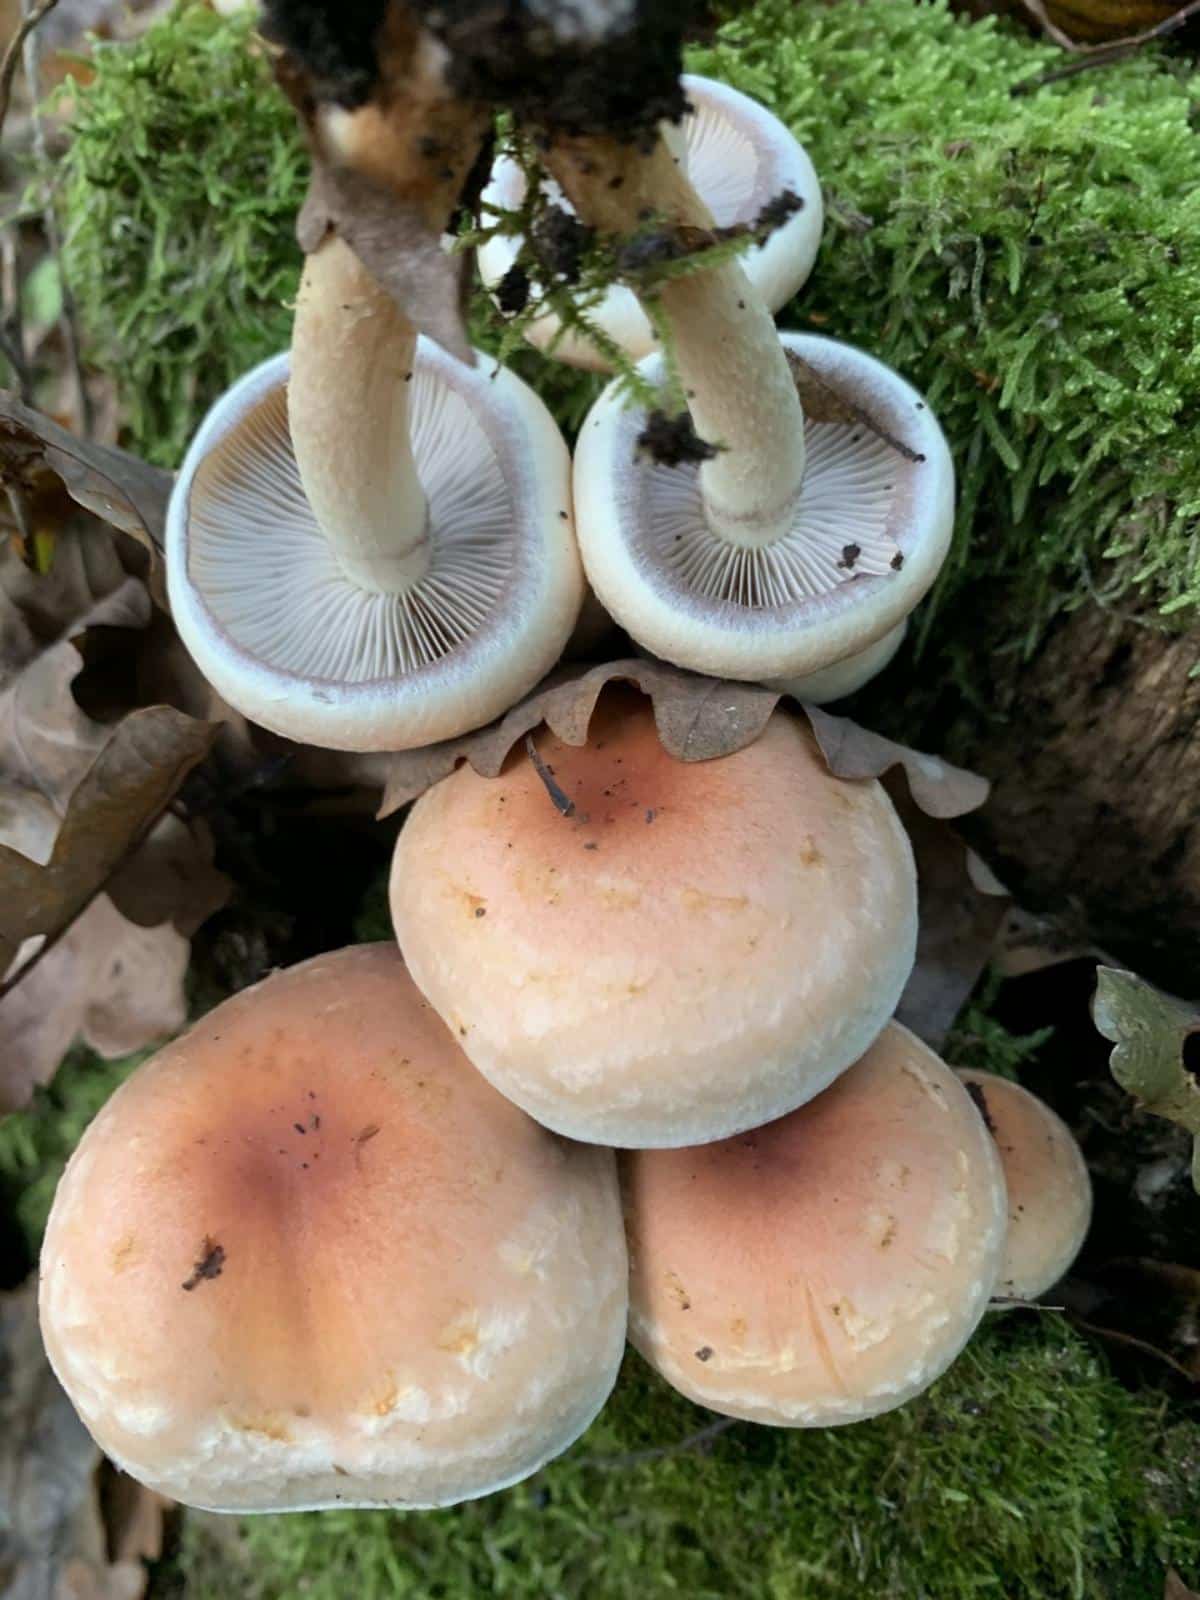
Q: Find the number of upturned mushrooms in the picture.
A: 3